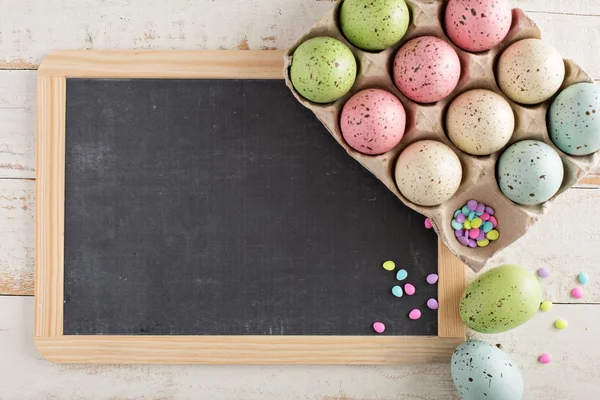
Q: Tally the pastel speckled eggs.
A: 12